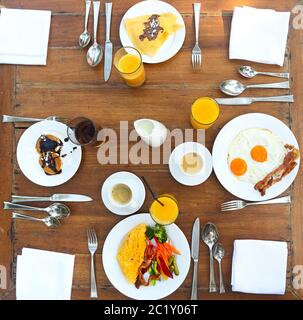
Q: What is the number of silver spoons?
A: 8